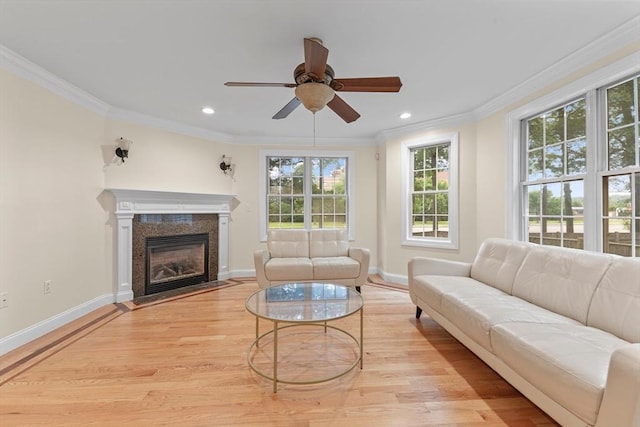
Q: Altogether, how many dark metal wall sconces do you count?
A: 2